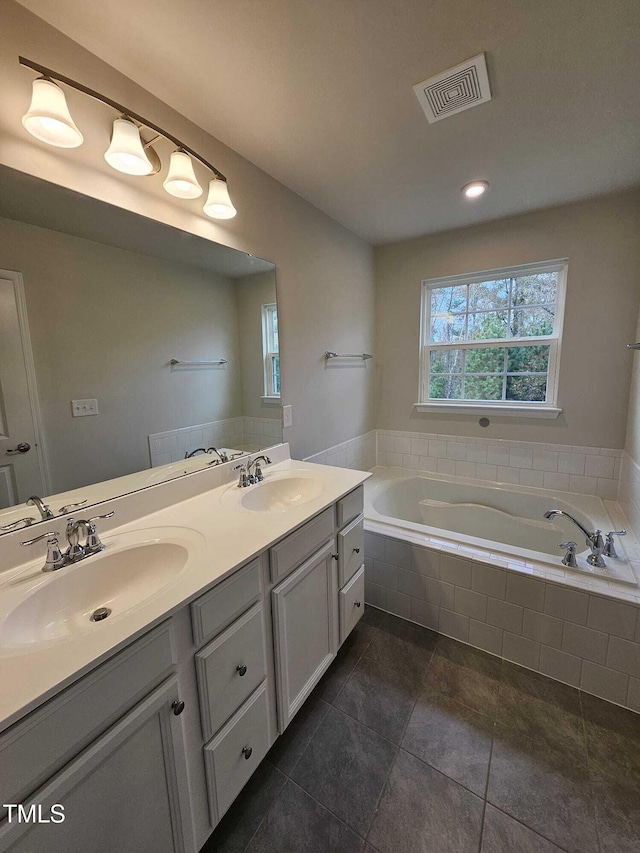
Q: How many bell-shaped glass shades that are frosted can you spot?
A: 4